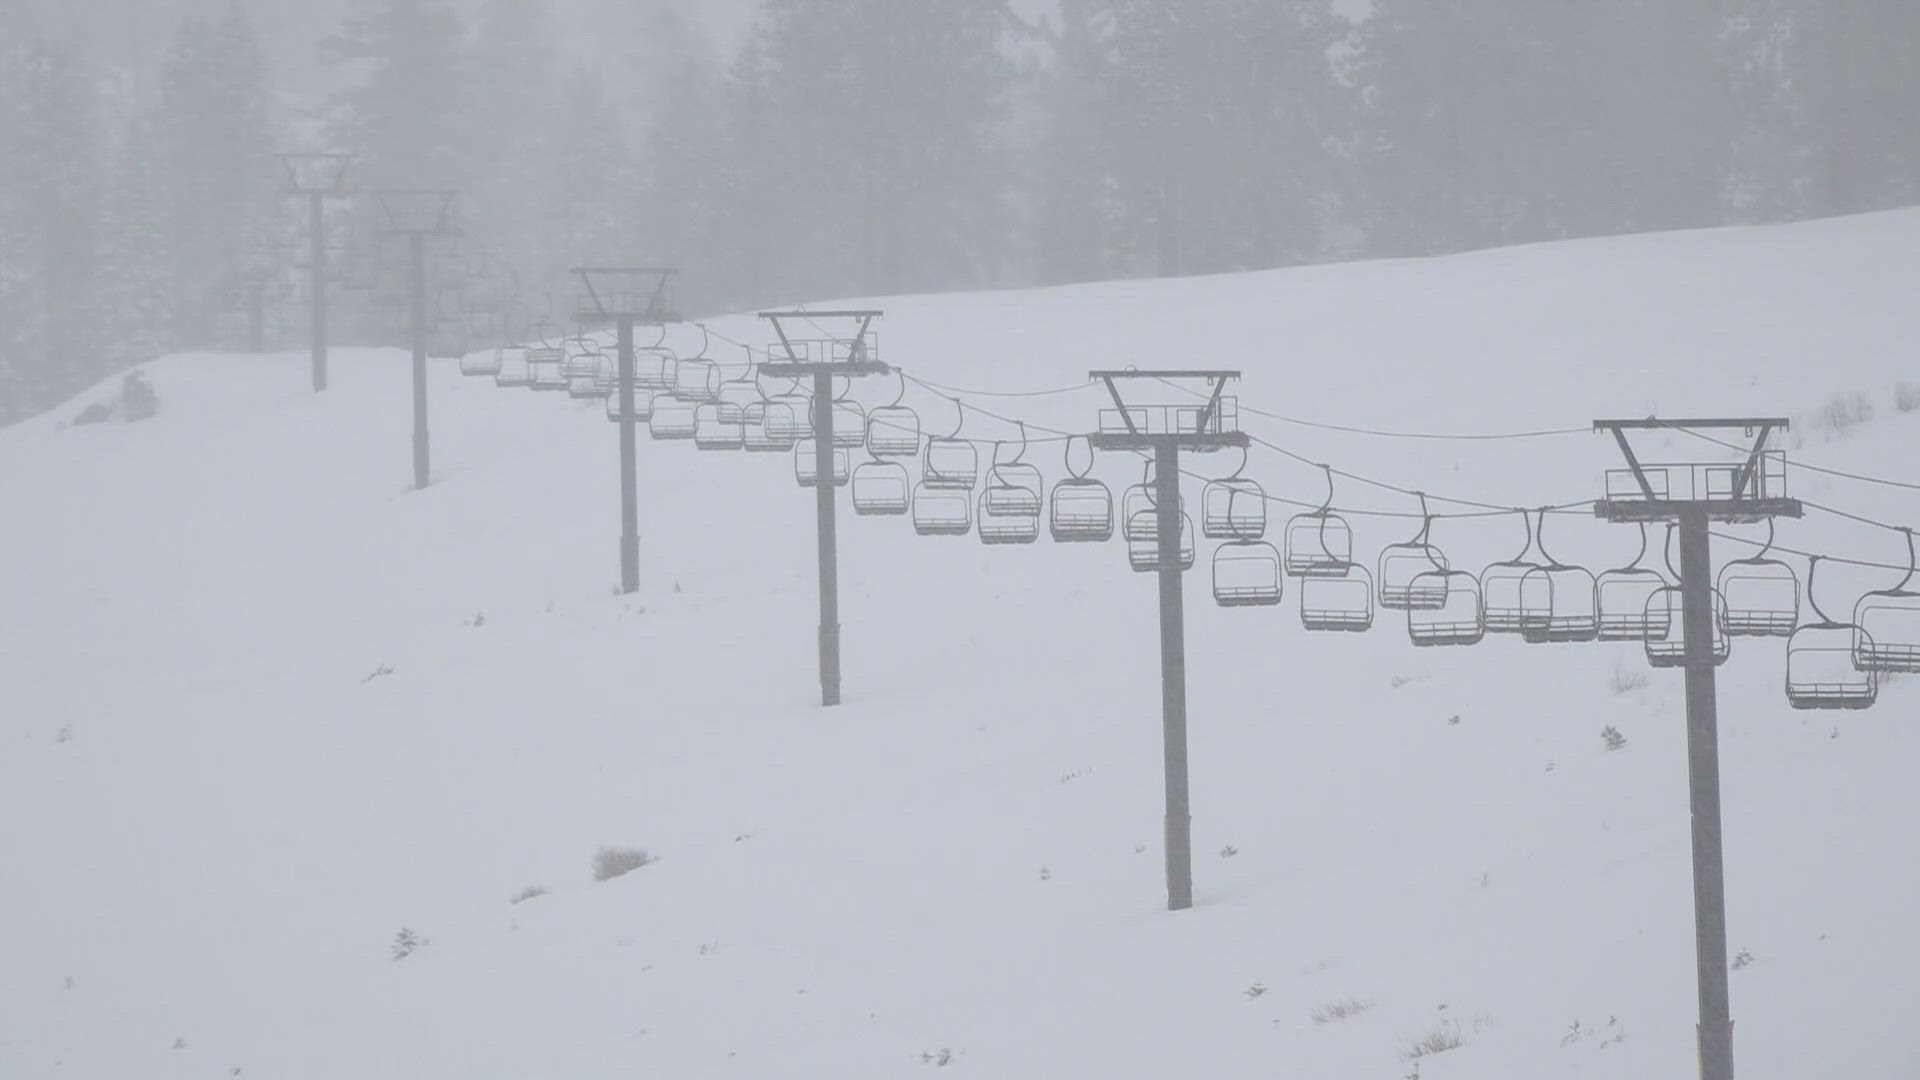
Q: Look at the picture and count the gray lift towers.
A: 6